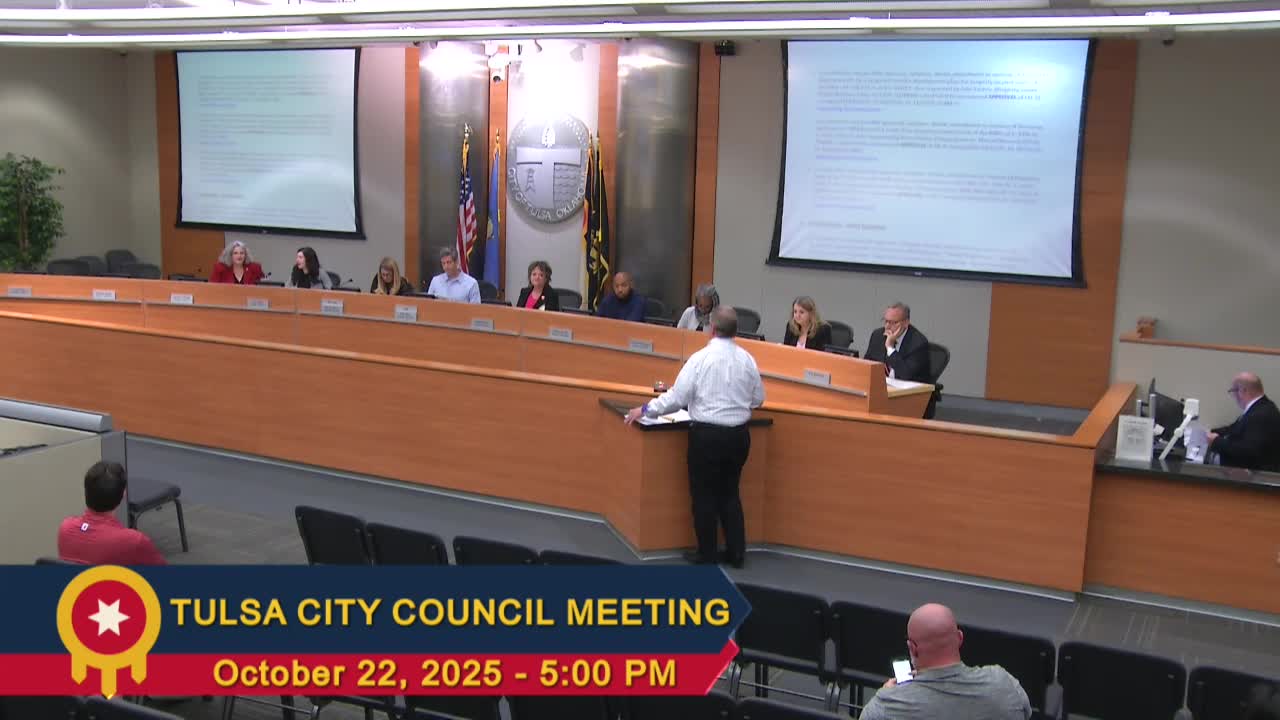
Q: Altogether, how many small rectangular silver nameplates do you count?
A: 10